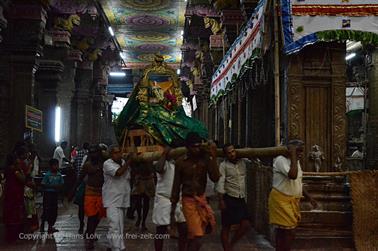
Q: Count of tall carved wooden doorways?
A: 1